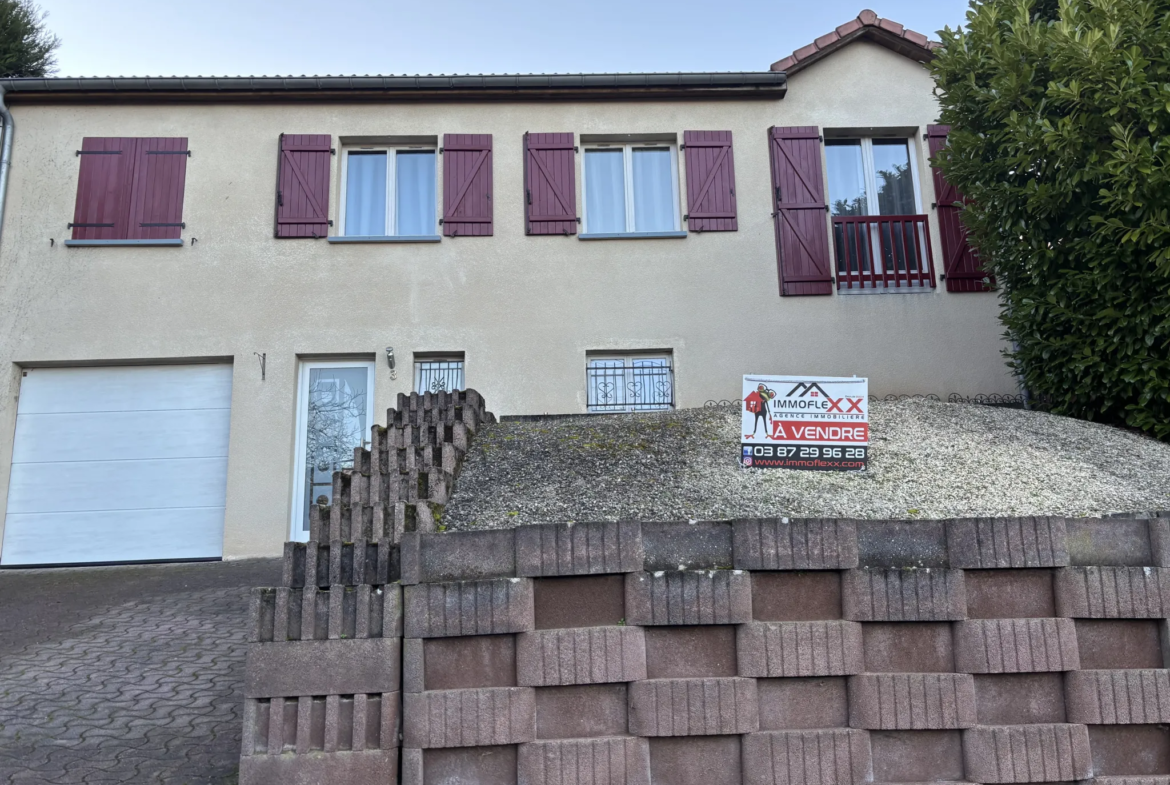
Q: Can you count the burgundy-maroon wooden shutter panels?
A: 8